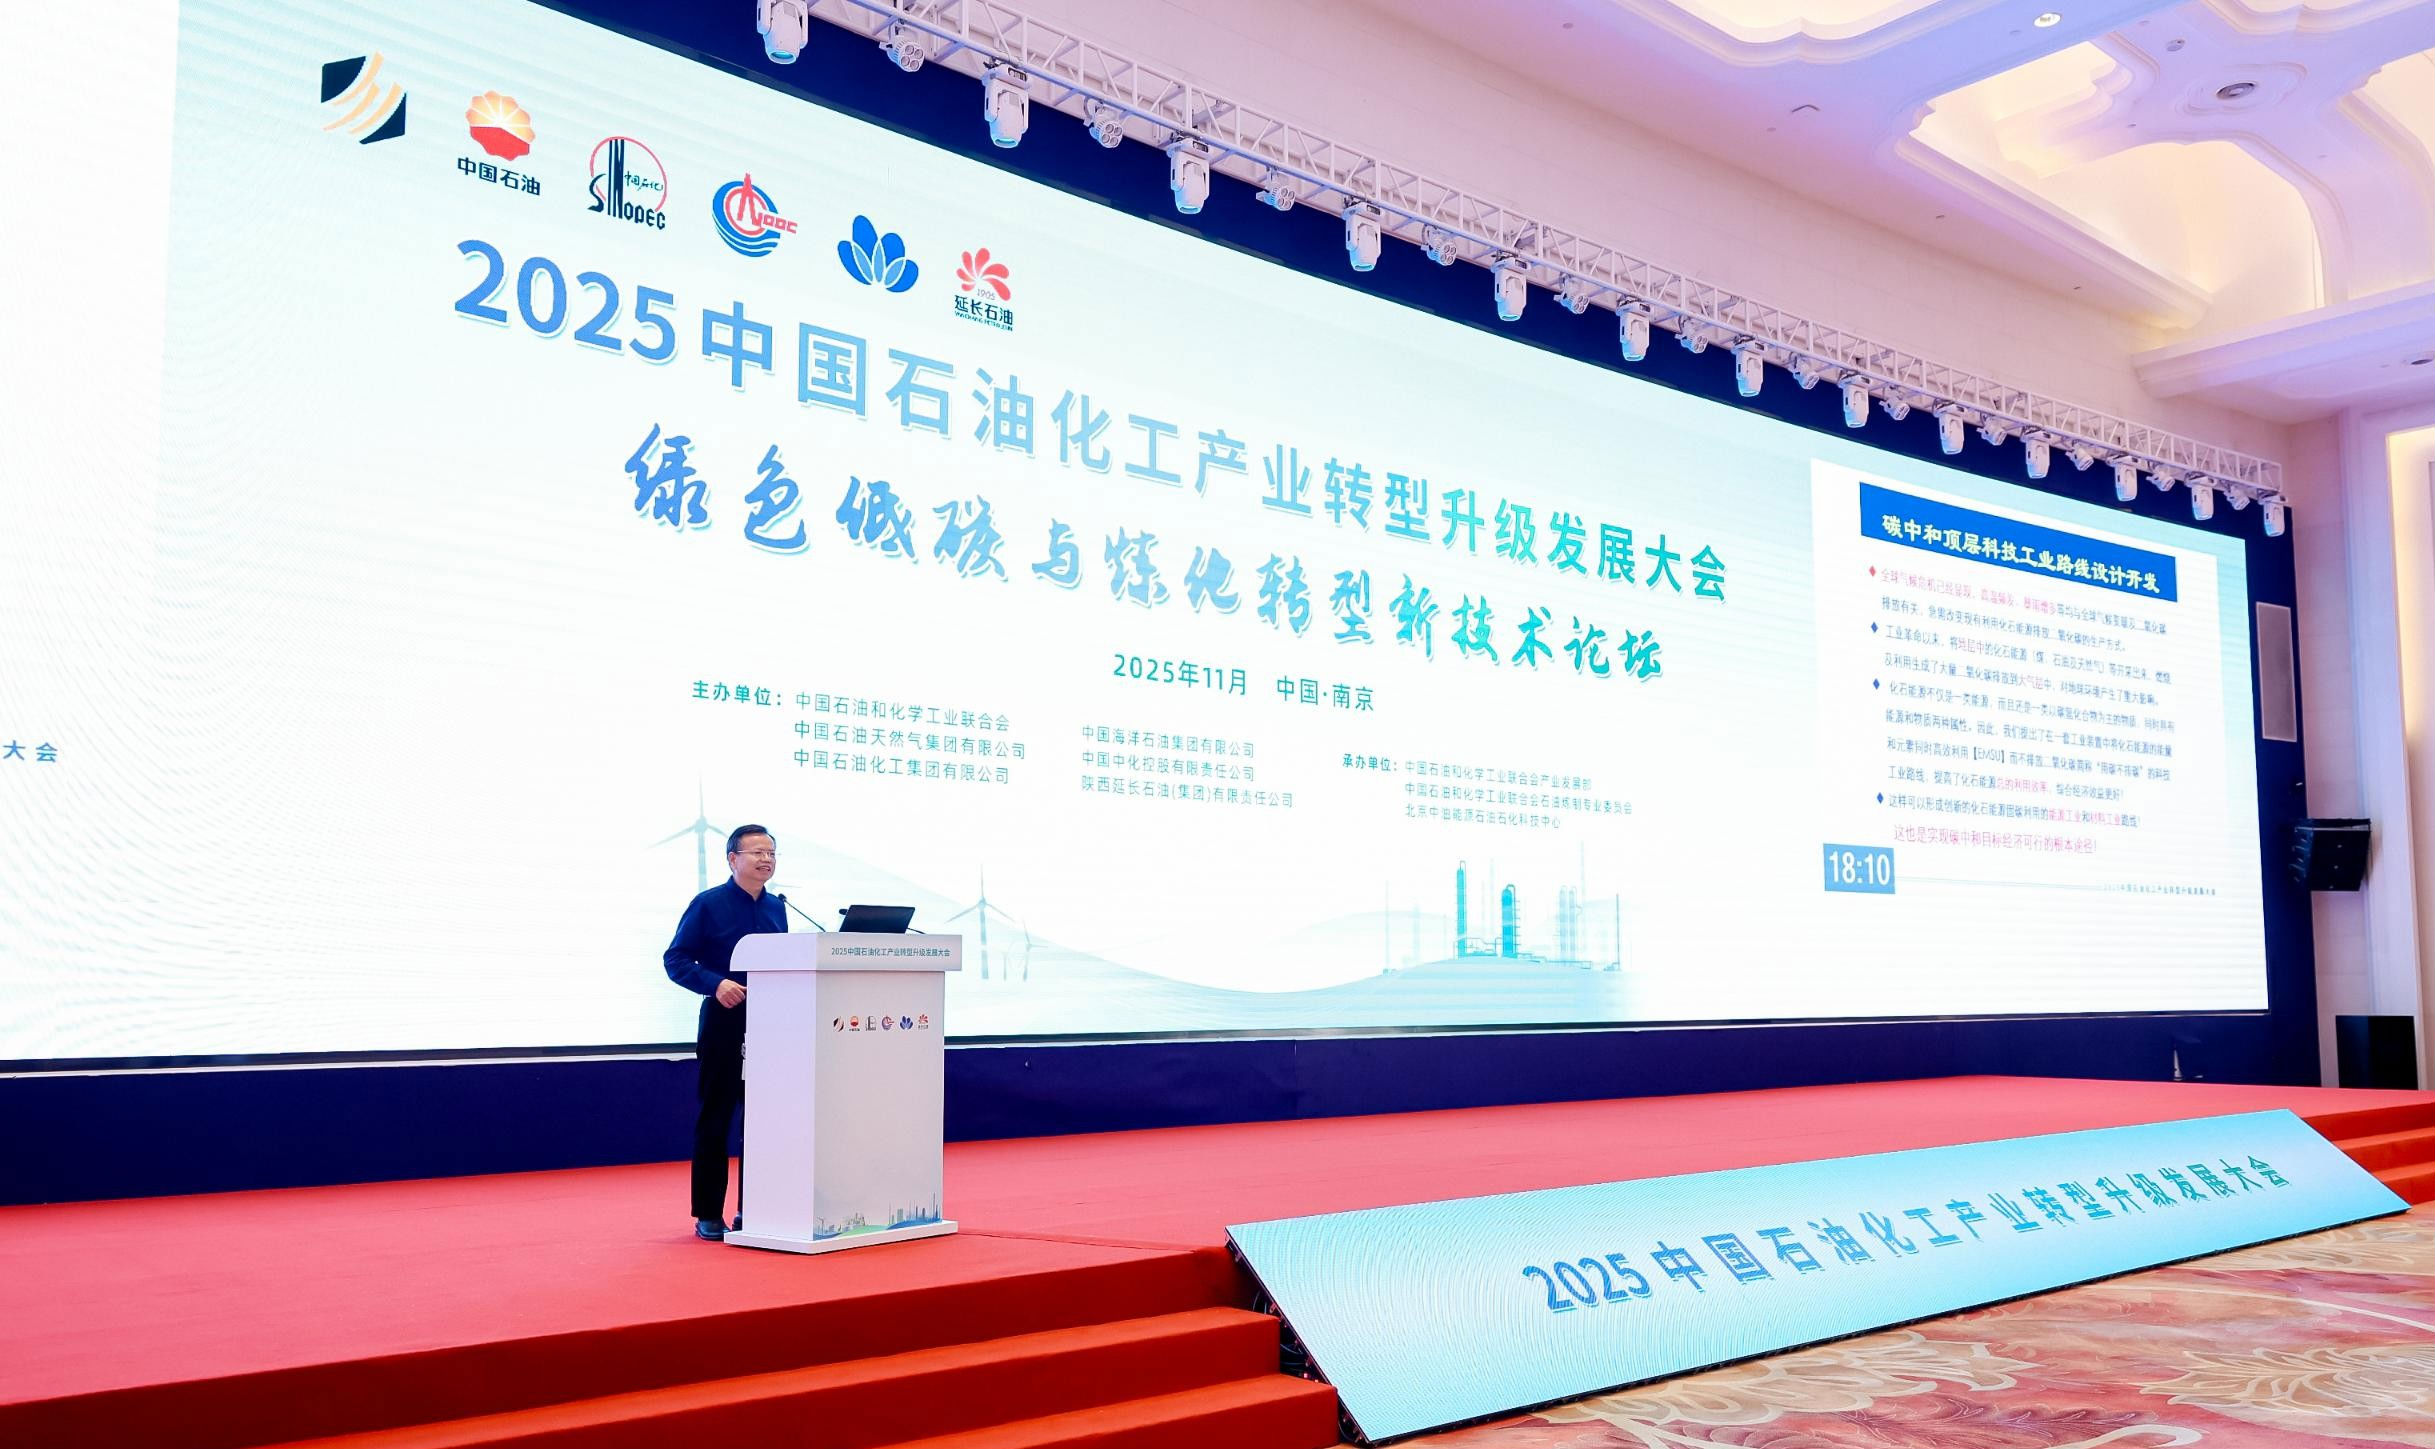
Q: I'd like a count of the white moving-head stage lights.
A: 13